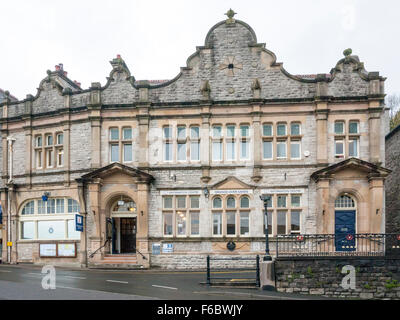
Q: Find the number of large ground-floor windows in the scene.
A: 4